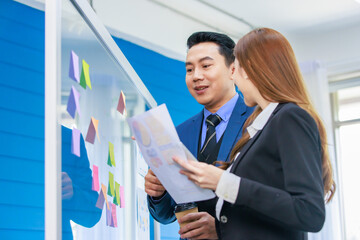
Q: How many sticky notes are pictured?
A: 14